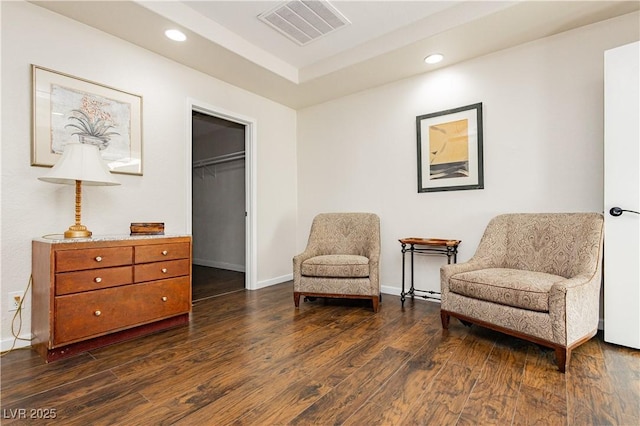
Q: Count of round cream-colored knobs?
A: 6